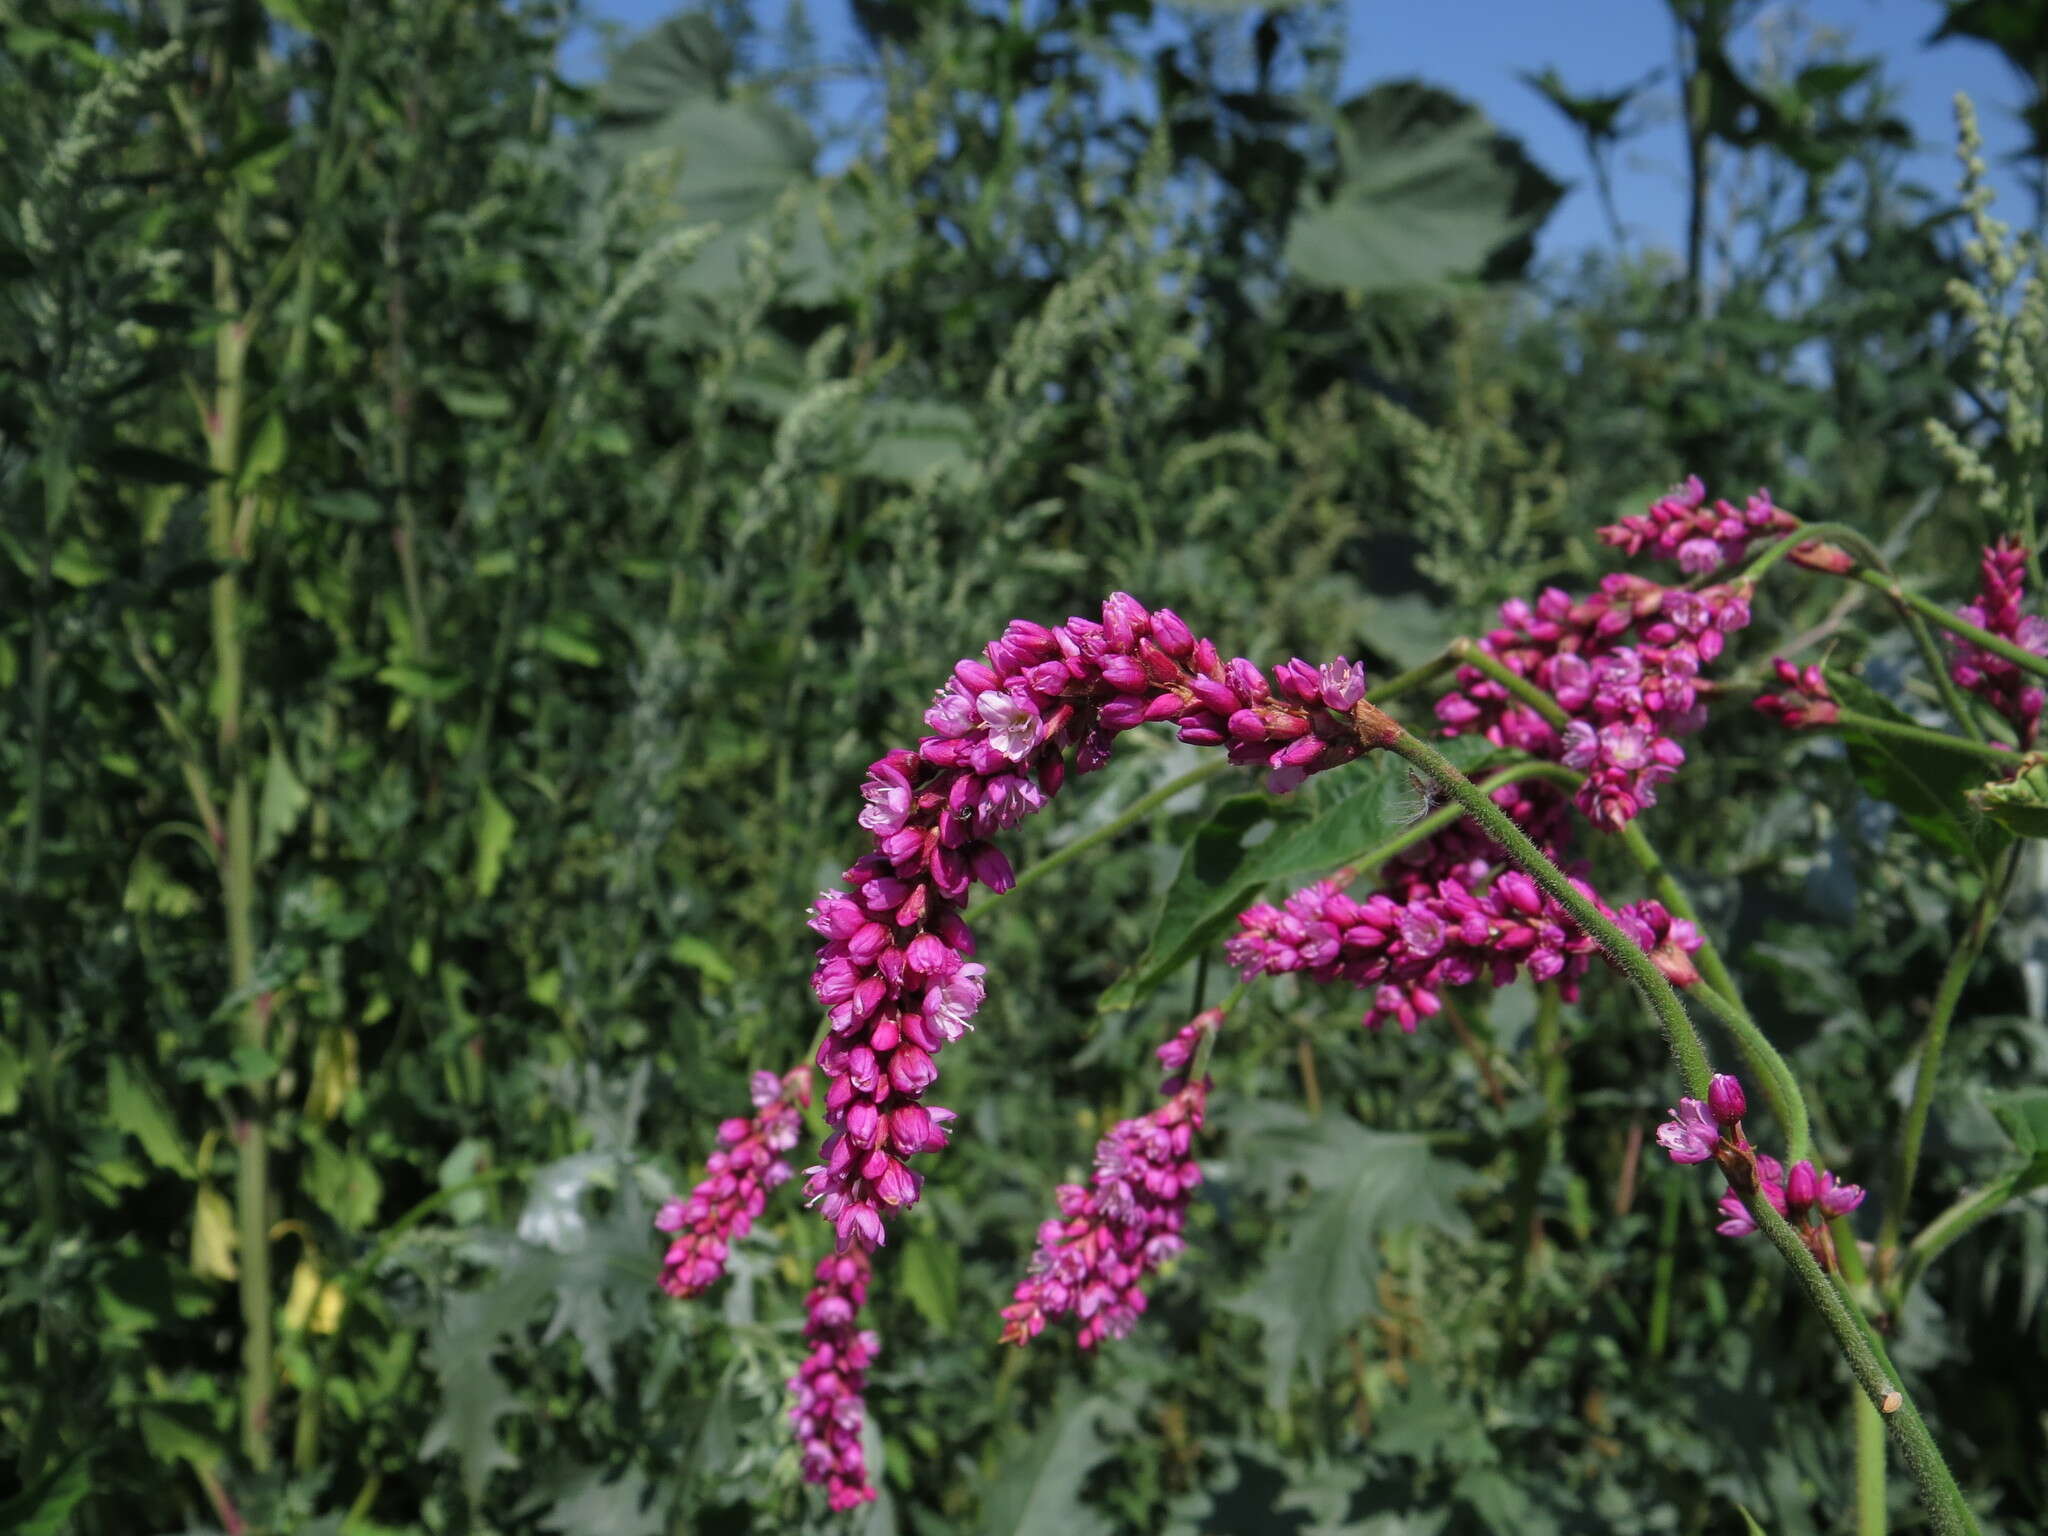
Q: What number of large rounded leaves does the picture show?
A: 2